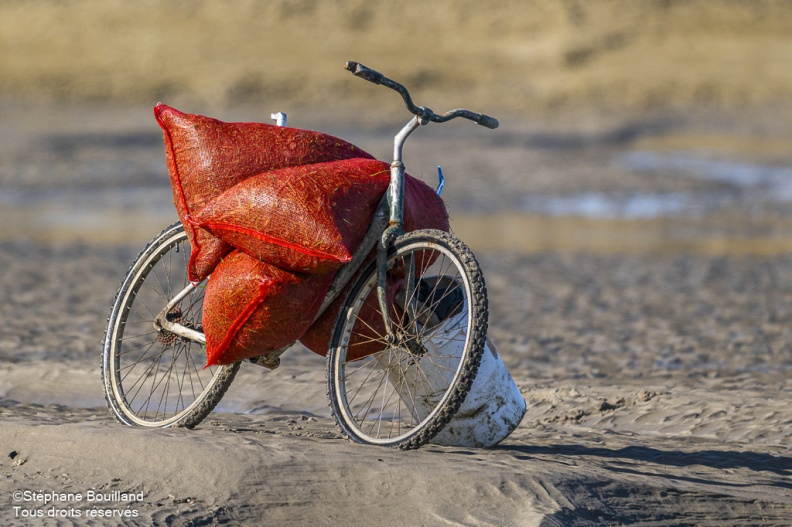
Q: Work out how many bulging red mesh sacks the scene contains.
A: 5